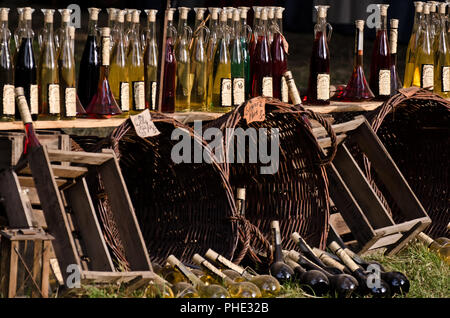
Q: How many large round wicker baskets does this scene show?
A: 3